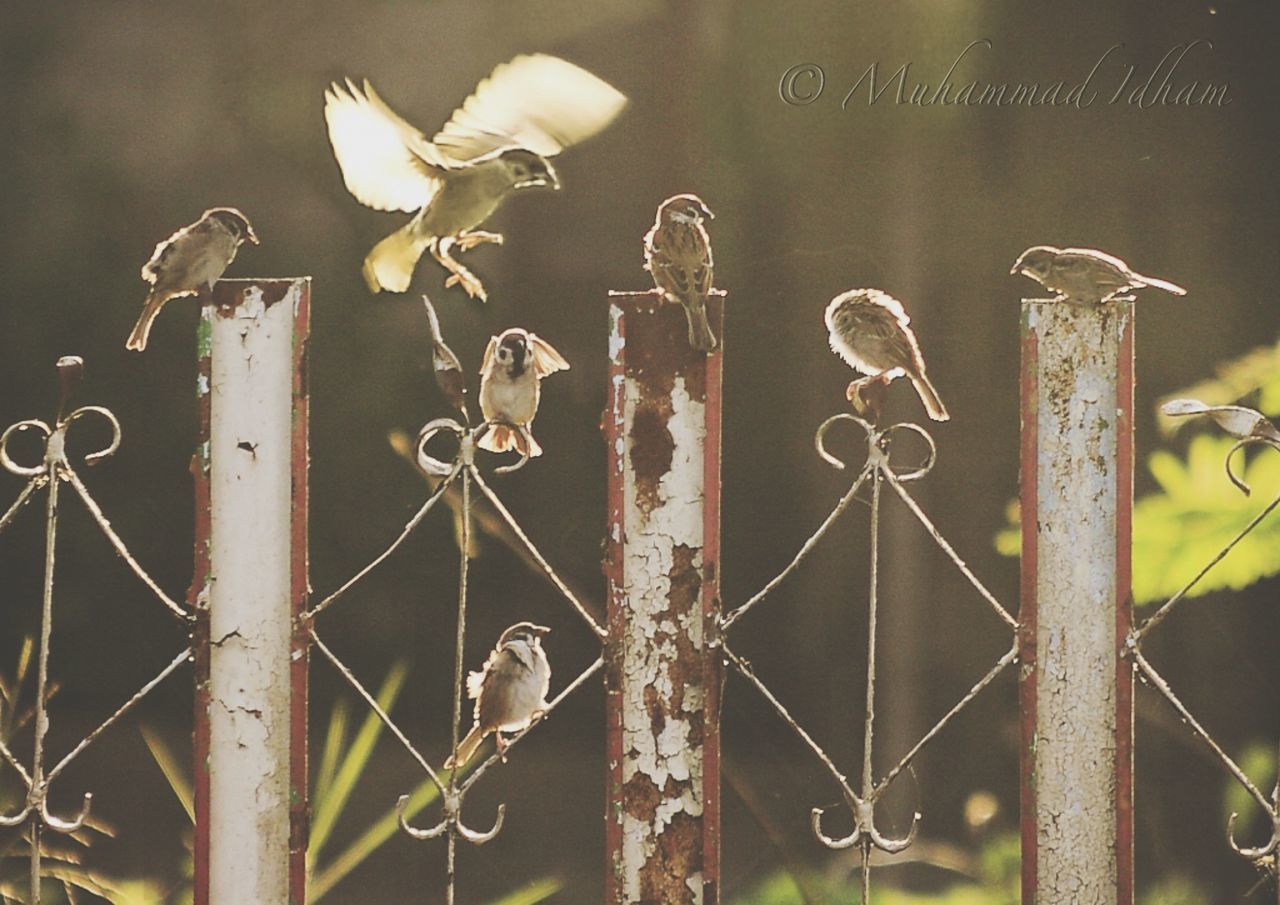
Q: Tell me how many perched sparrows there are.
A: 6